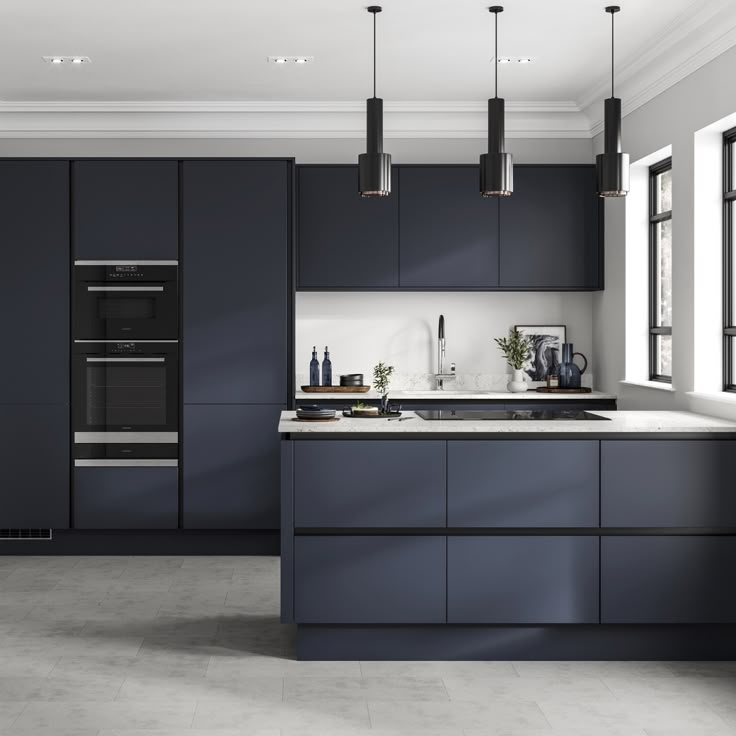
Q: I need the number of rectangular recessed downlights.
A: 3